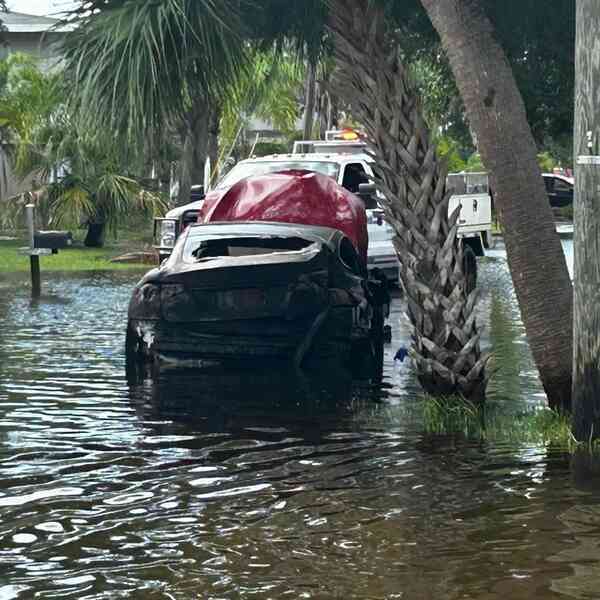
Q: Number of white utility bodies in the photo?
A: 1